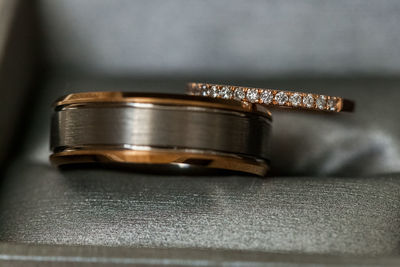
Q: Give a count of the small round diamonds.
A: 11